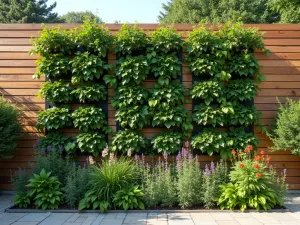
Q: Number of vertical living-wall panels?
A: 3